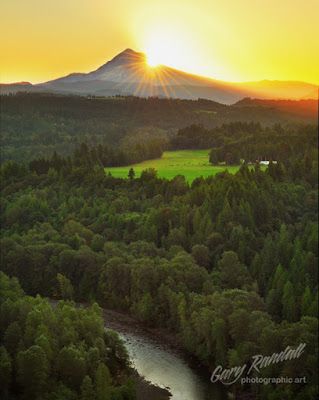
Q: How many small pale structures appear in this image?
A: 2